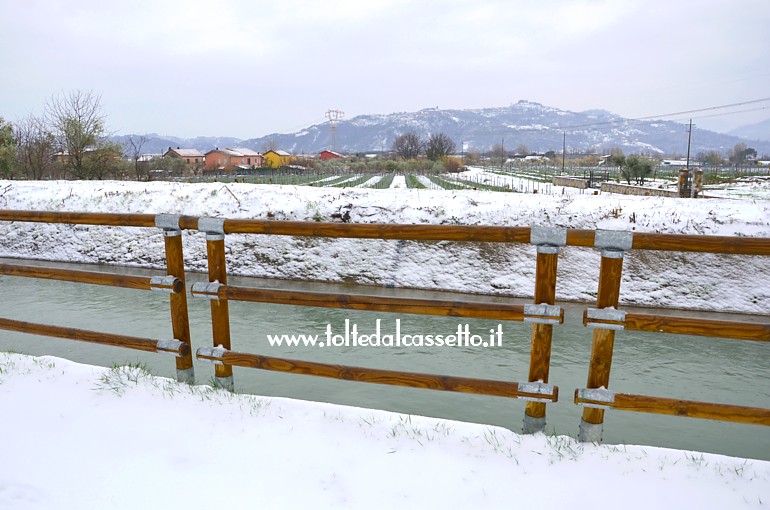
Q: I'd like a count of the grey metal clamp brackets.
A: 12